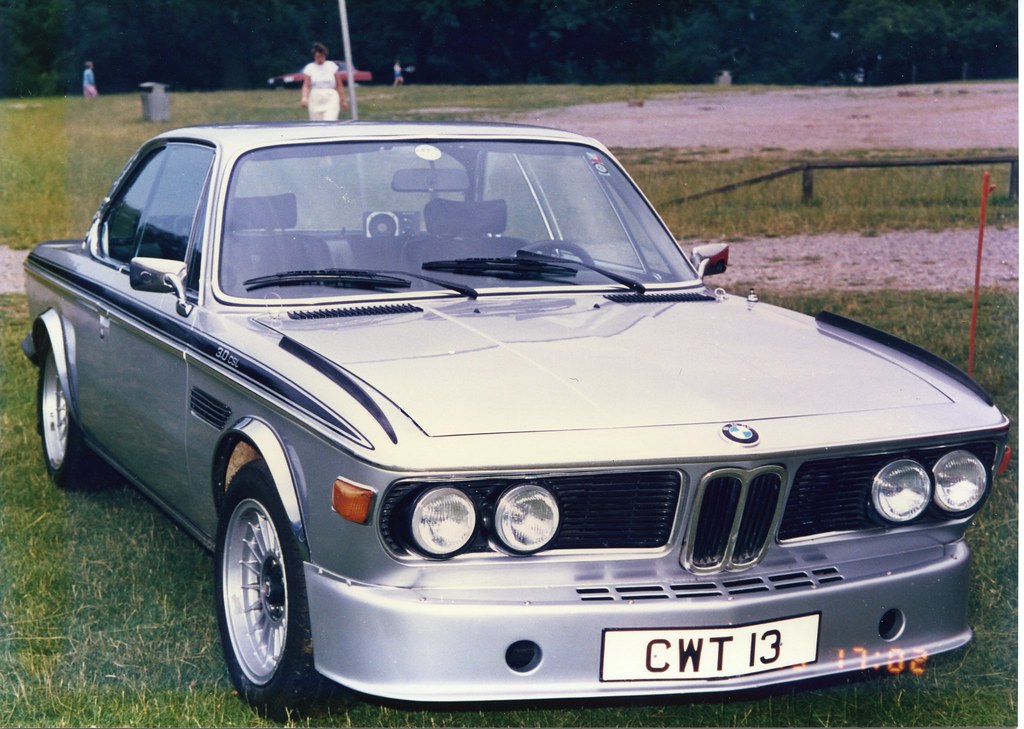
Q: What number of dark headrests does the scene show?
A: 2